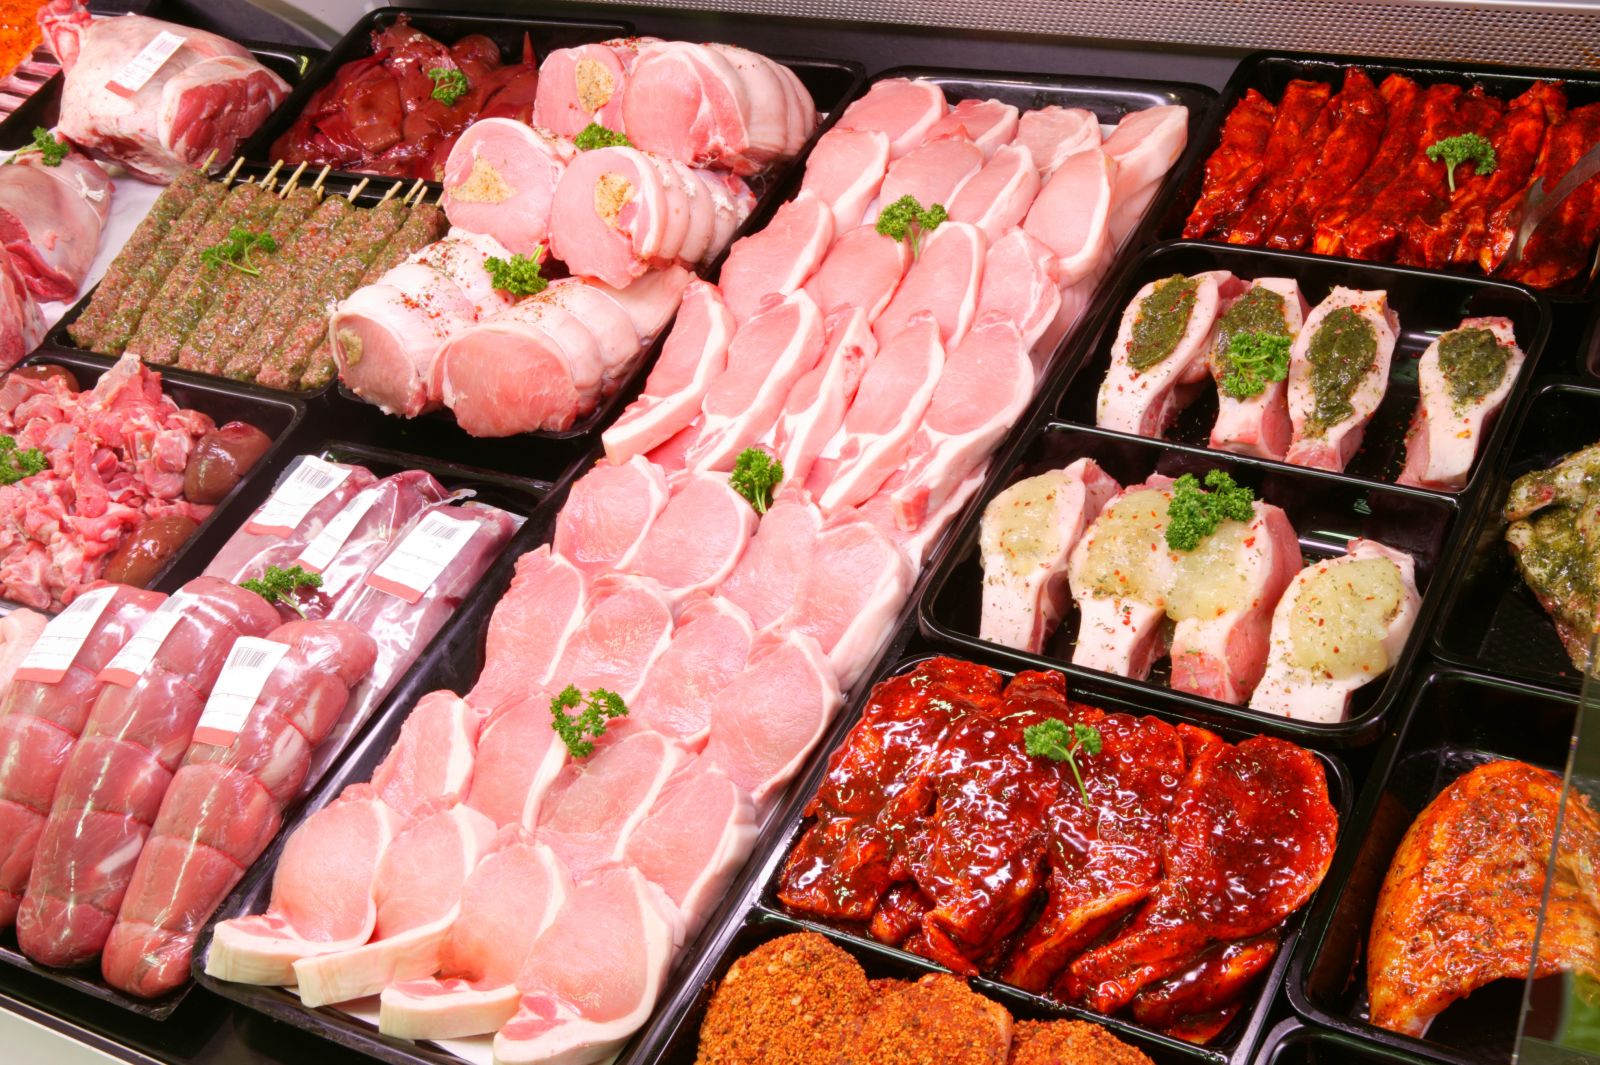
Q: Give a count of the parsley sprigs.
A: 14